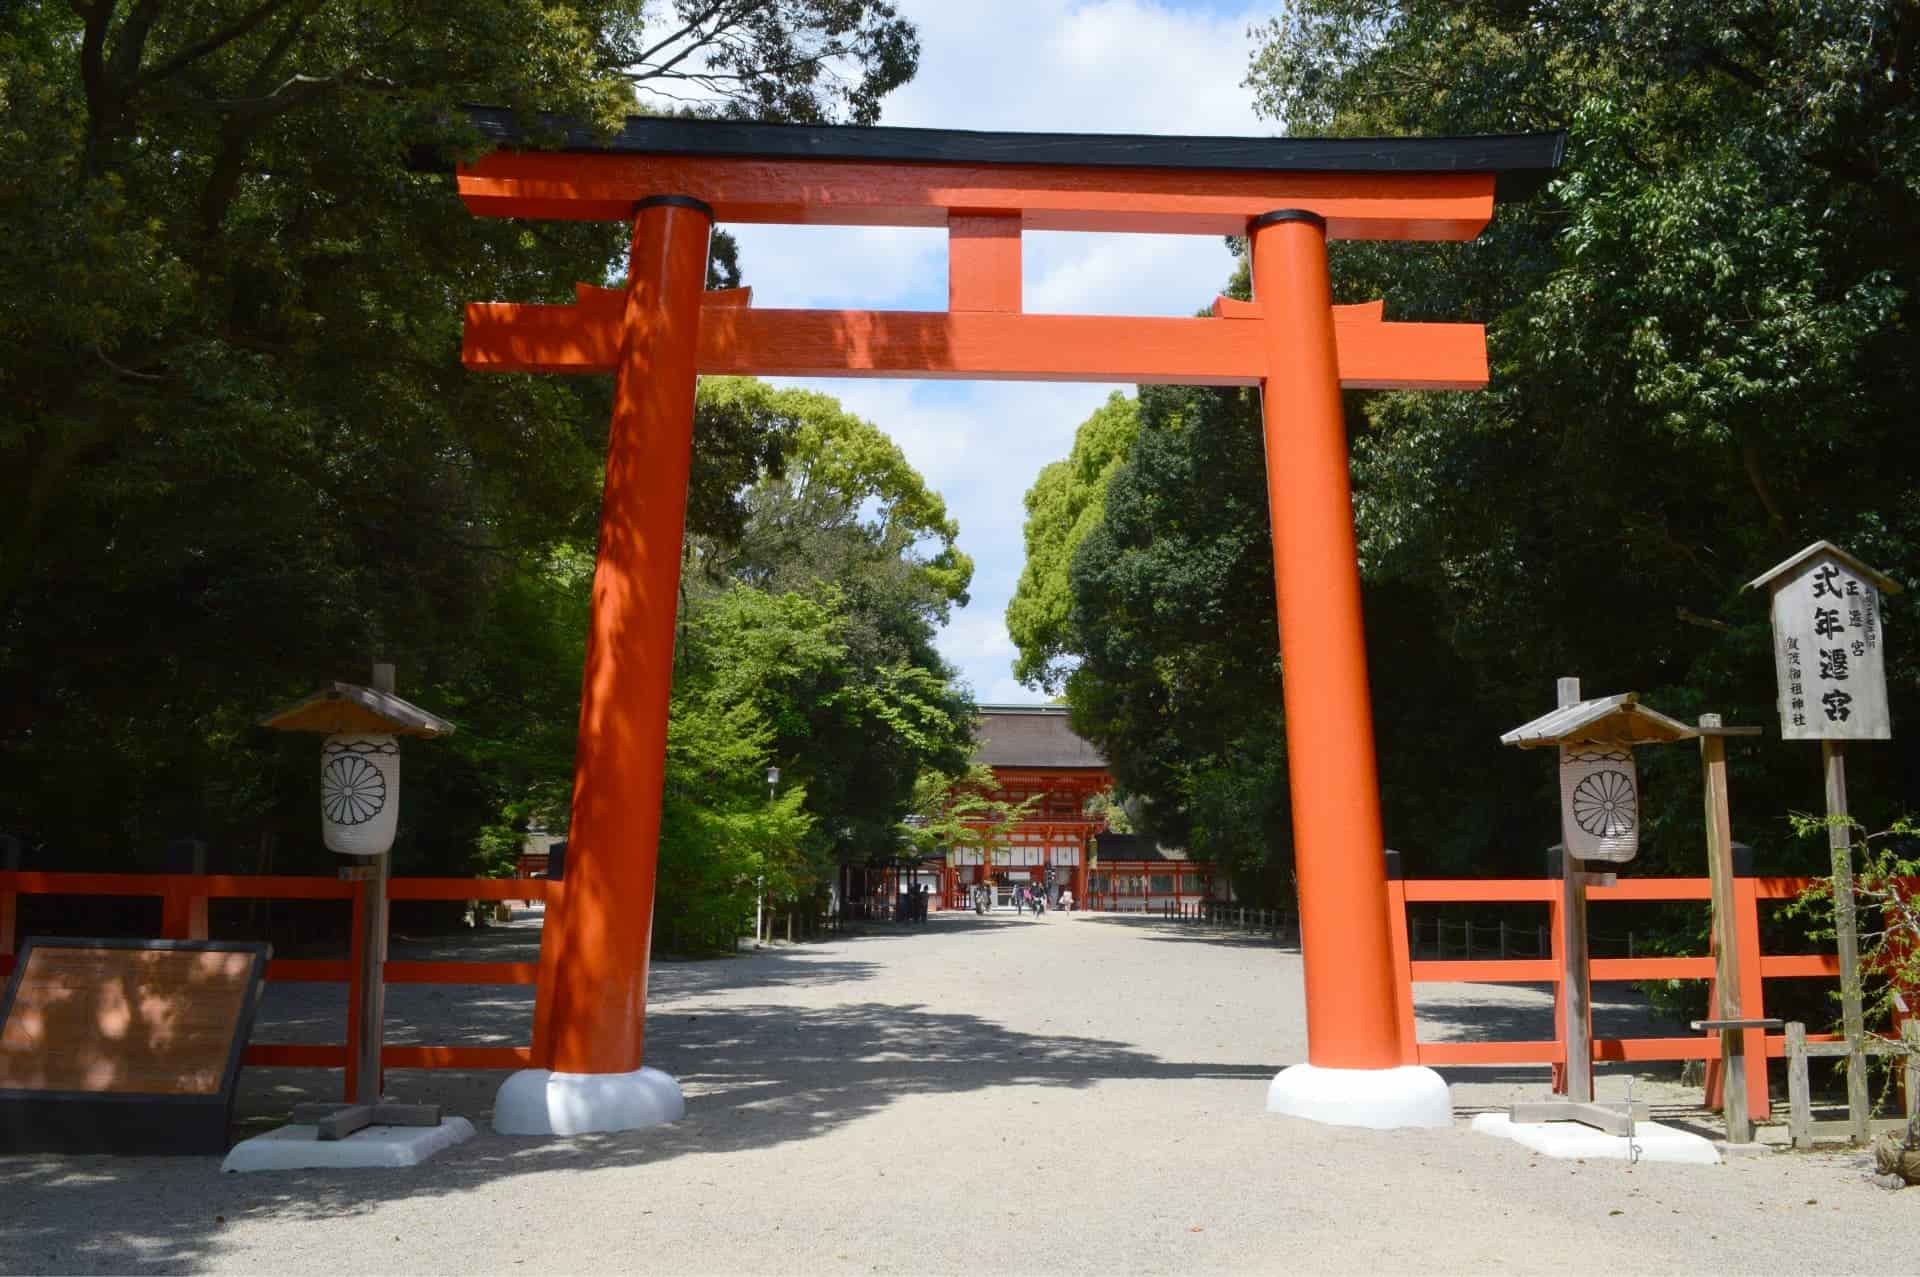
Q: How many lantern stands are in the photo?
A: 2